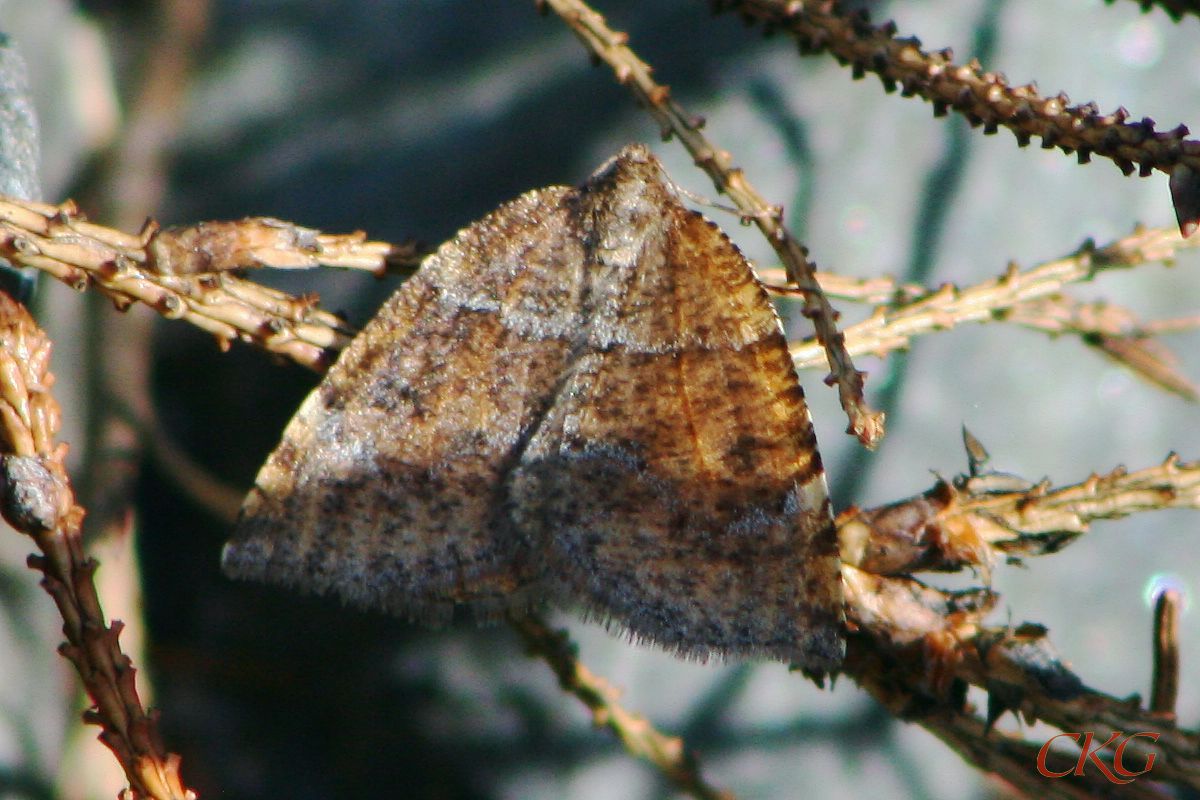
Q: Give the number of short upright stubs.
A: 1